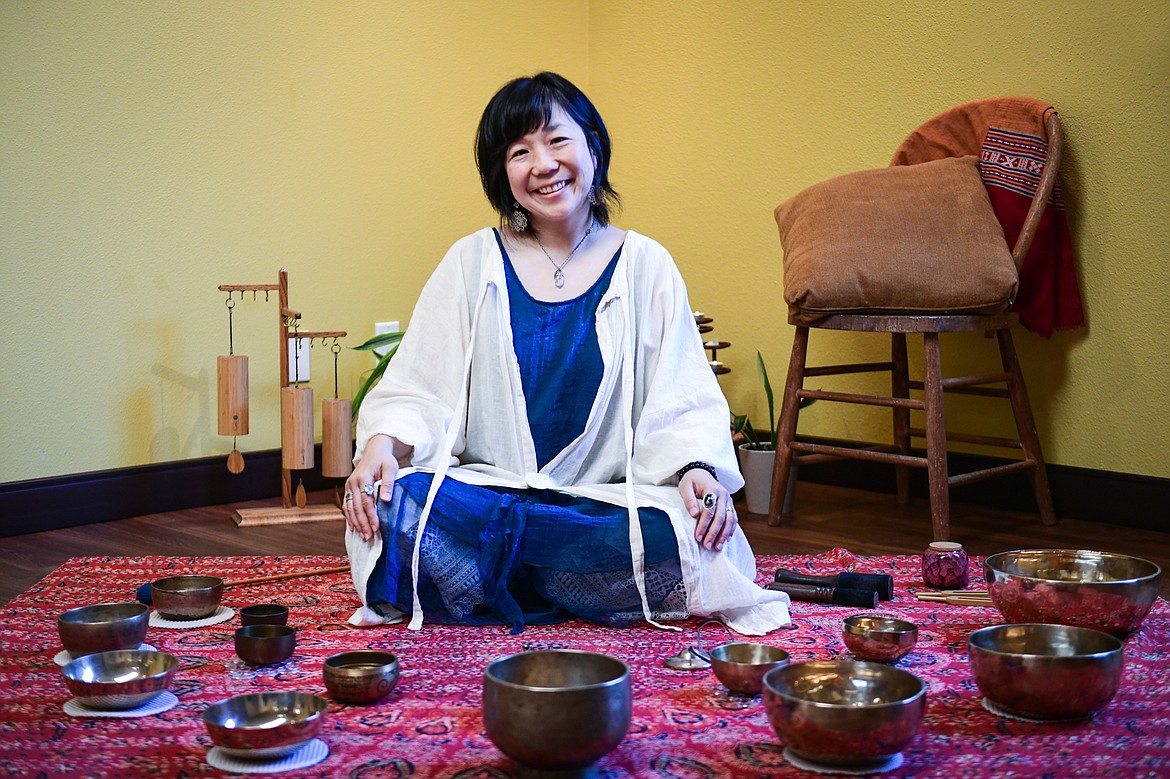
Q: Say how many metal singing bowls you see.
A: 13